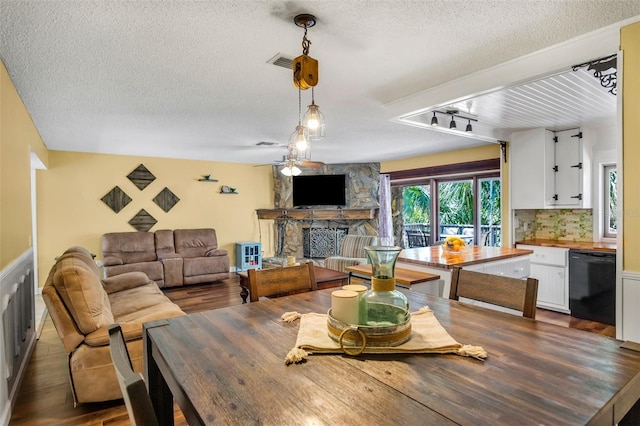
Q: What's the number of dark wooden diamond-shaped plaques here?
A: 4